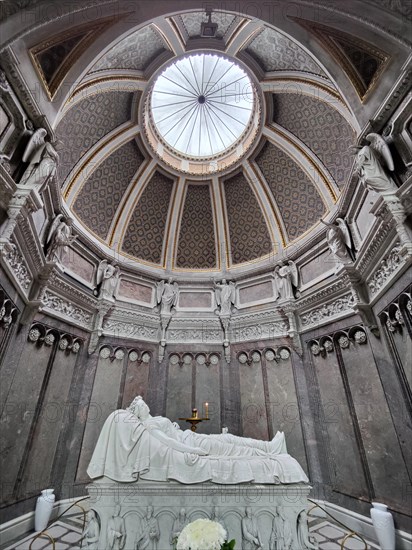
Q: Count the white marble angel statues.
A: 8